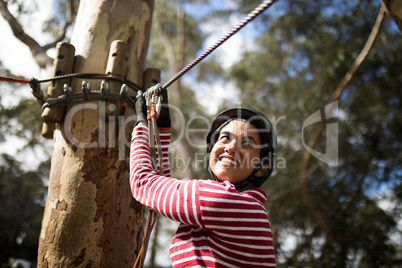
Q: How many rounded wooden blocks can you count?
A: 4